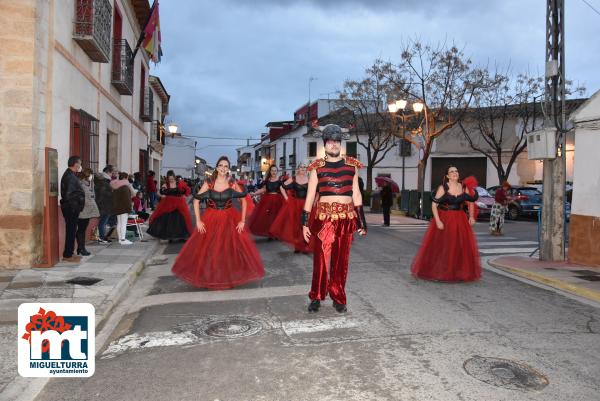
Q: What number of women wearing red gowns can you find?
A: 5